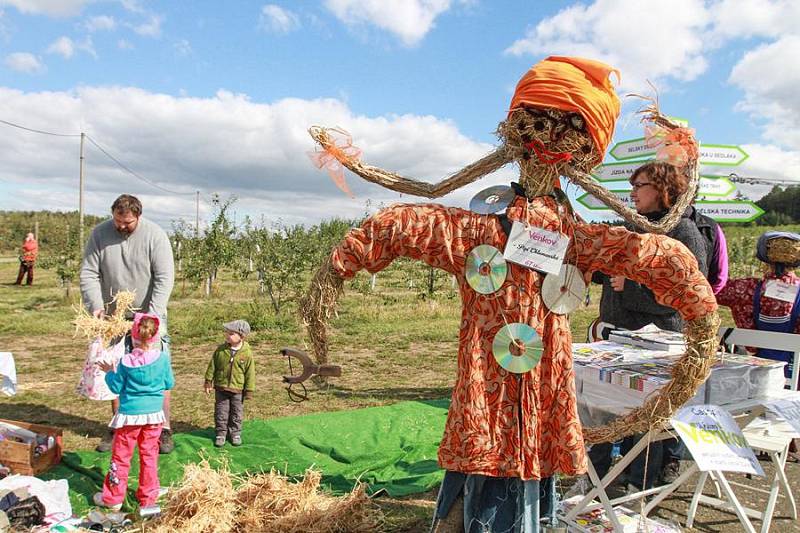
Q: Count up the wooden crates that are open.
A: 1